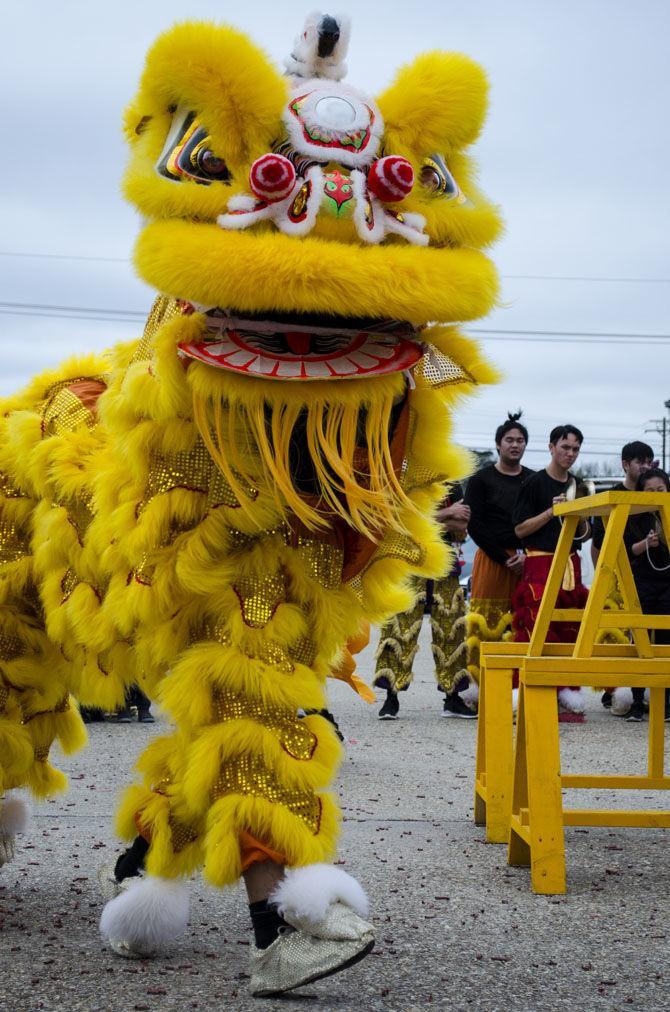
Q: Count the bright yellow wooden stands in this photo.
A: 3